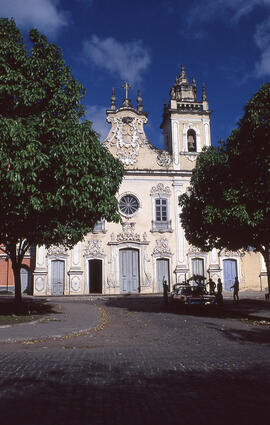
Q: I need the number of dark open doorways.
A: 1